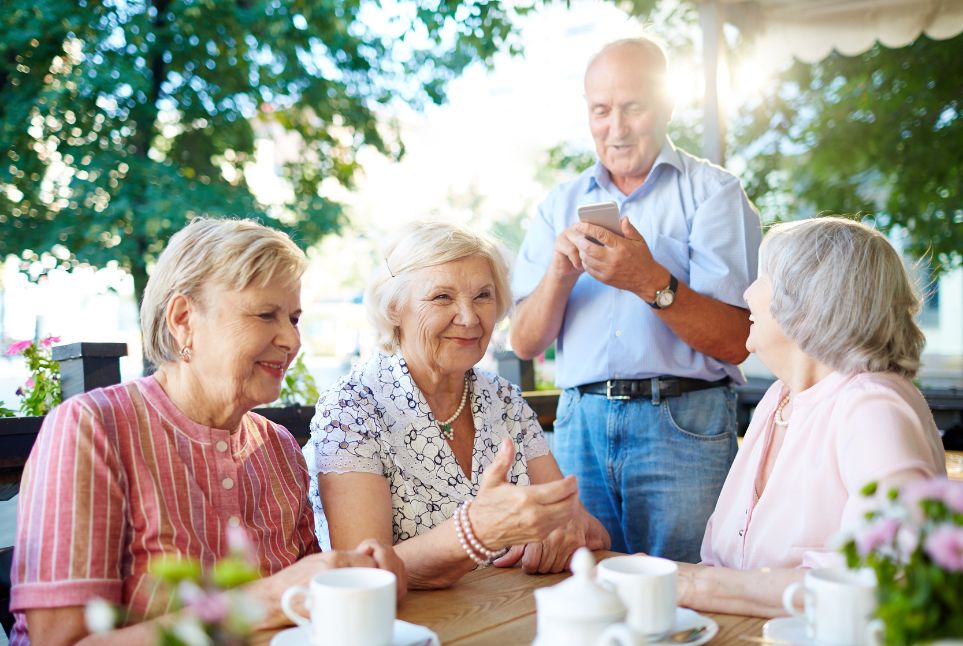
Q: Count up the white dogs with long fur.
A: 0